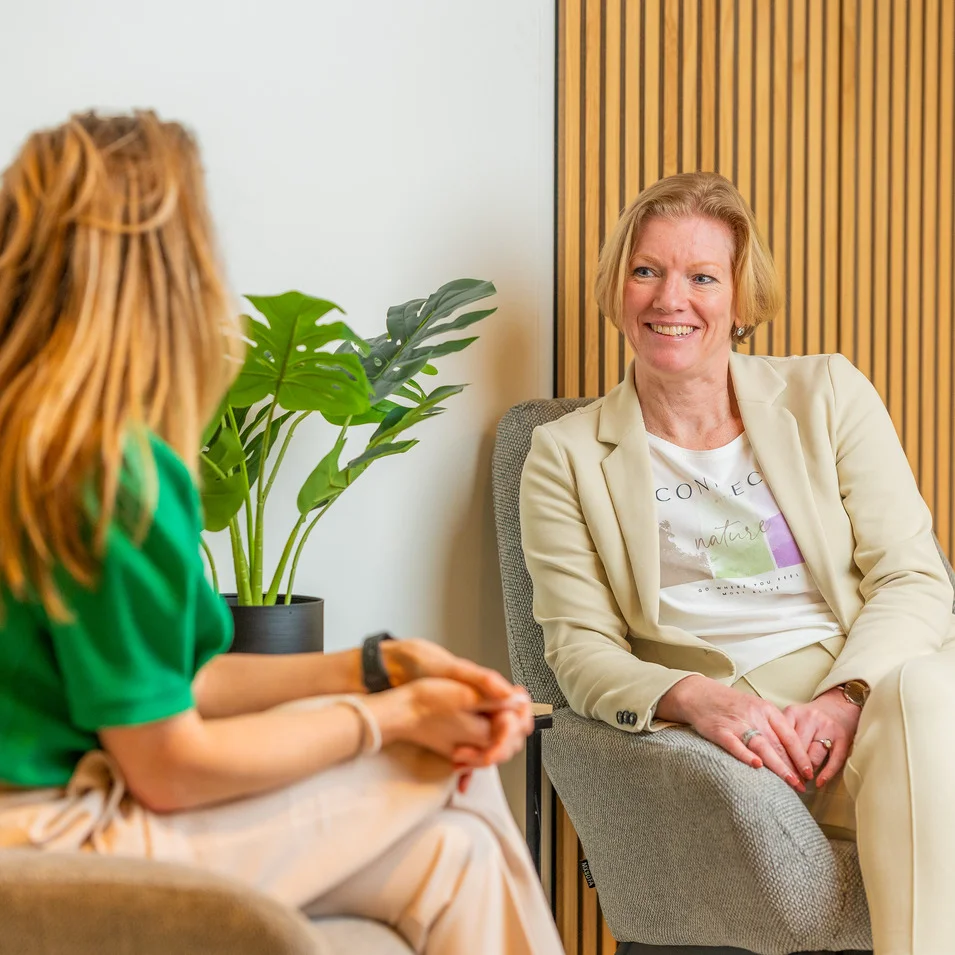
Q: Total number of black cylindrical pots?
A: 1